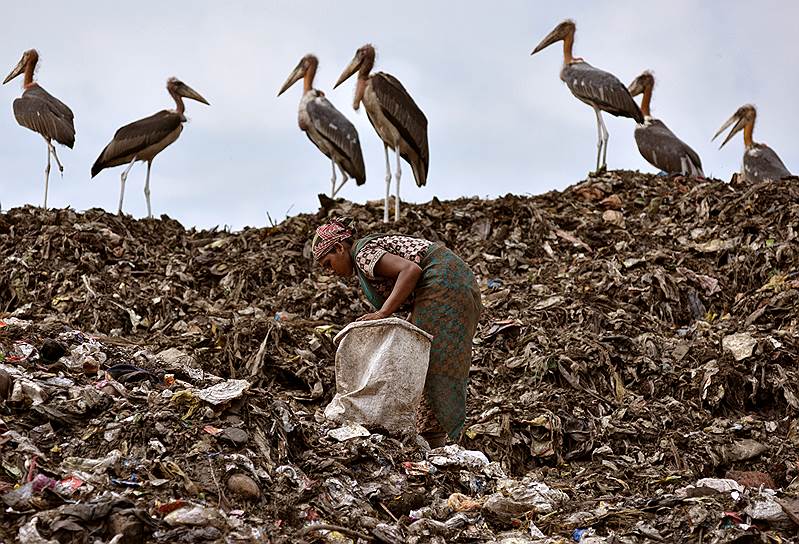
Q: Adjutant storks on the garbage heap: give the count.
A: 7